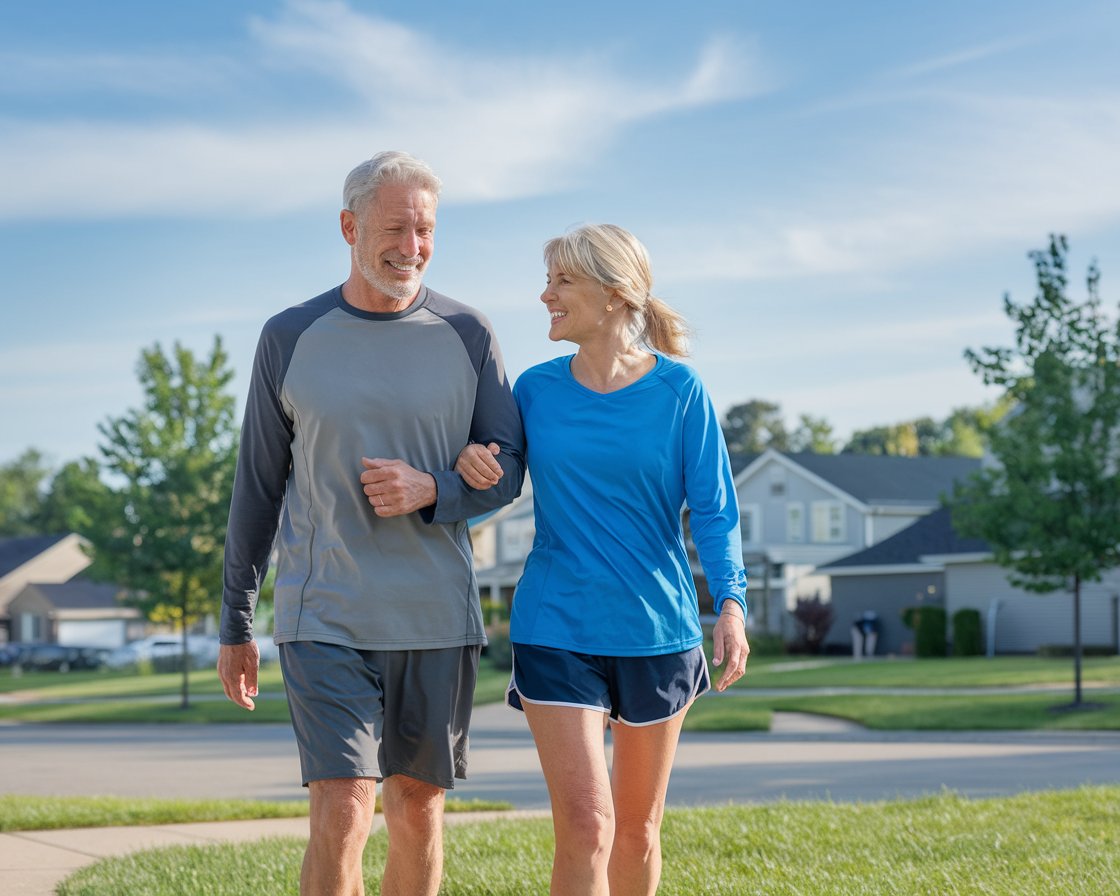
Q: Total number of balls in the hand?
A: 0